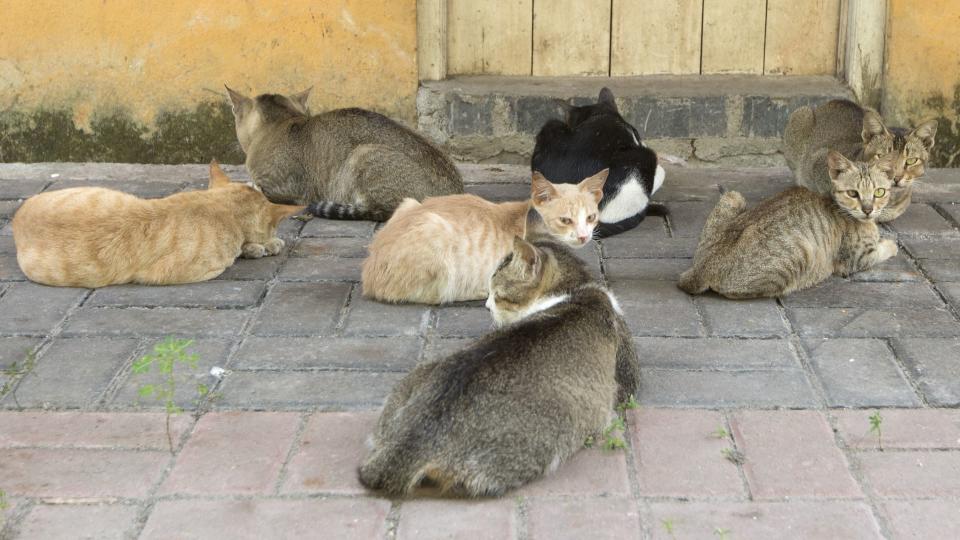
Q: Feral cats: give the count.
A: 7